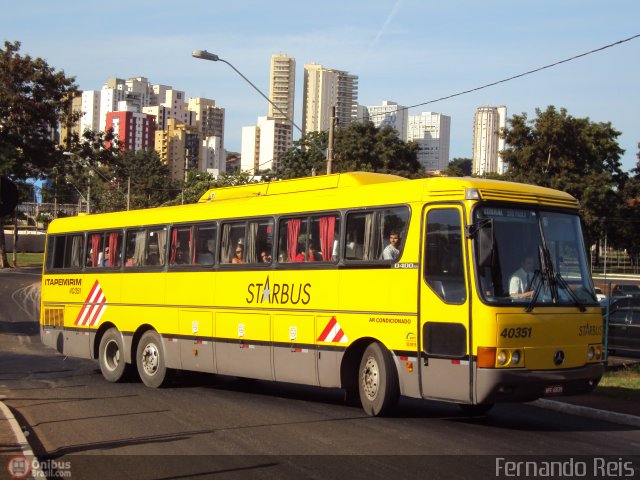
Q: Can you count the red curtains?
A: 6